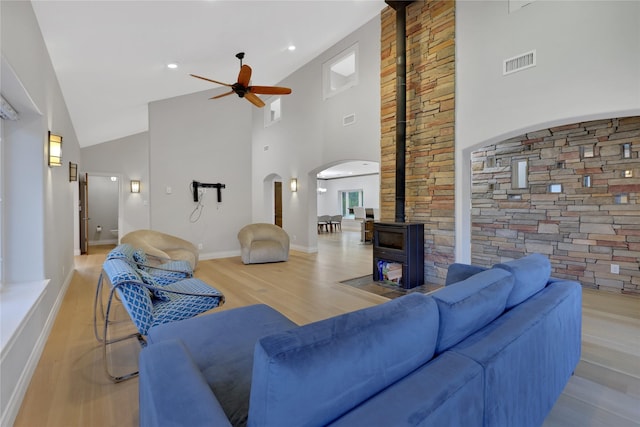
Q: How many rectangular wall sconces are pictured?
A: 4